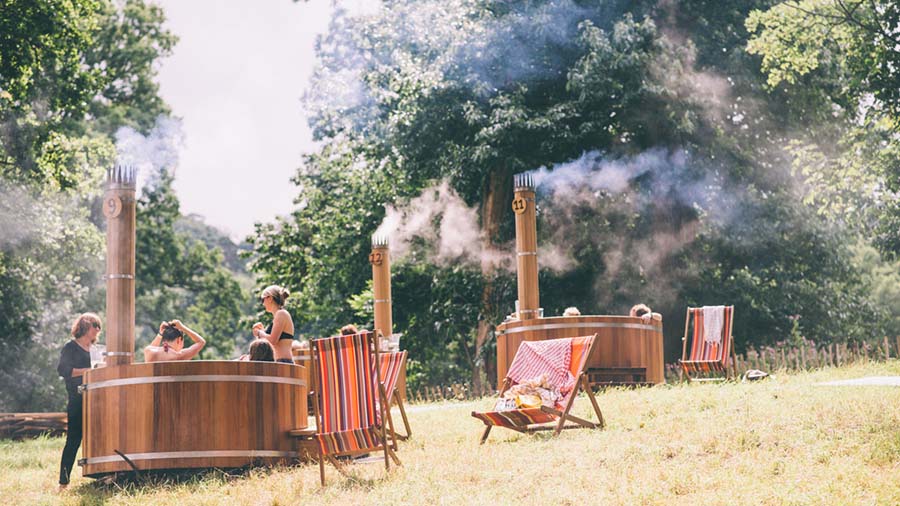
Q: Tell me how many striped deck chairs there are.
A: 4